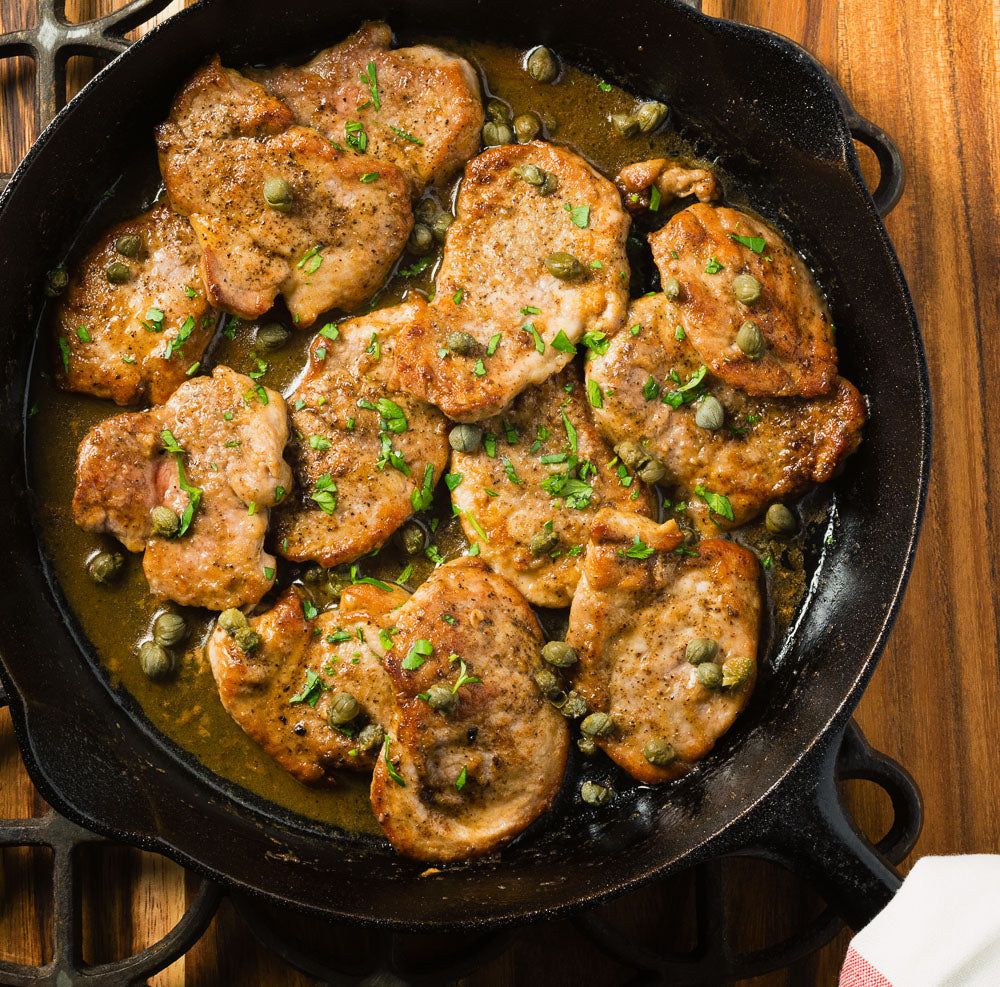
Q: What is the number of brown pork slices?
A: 12